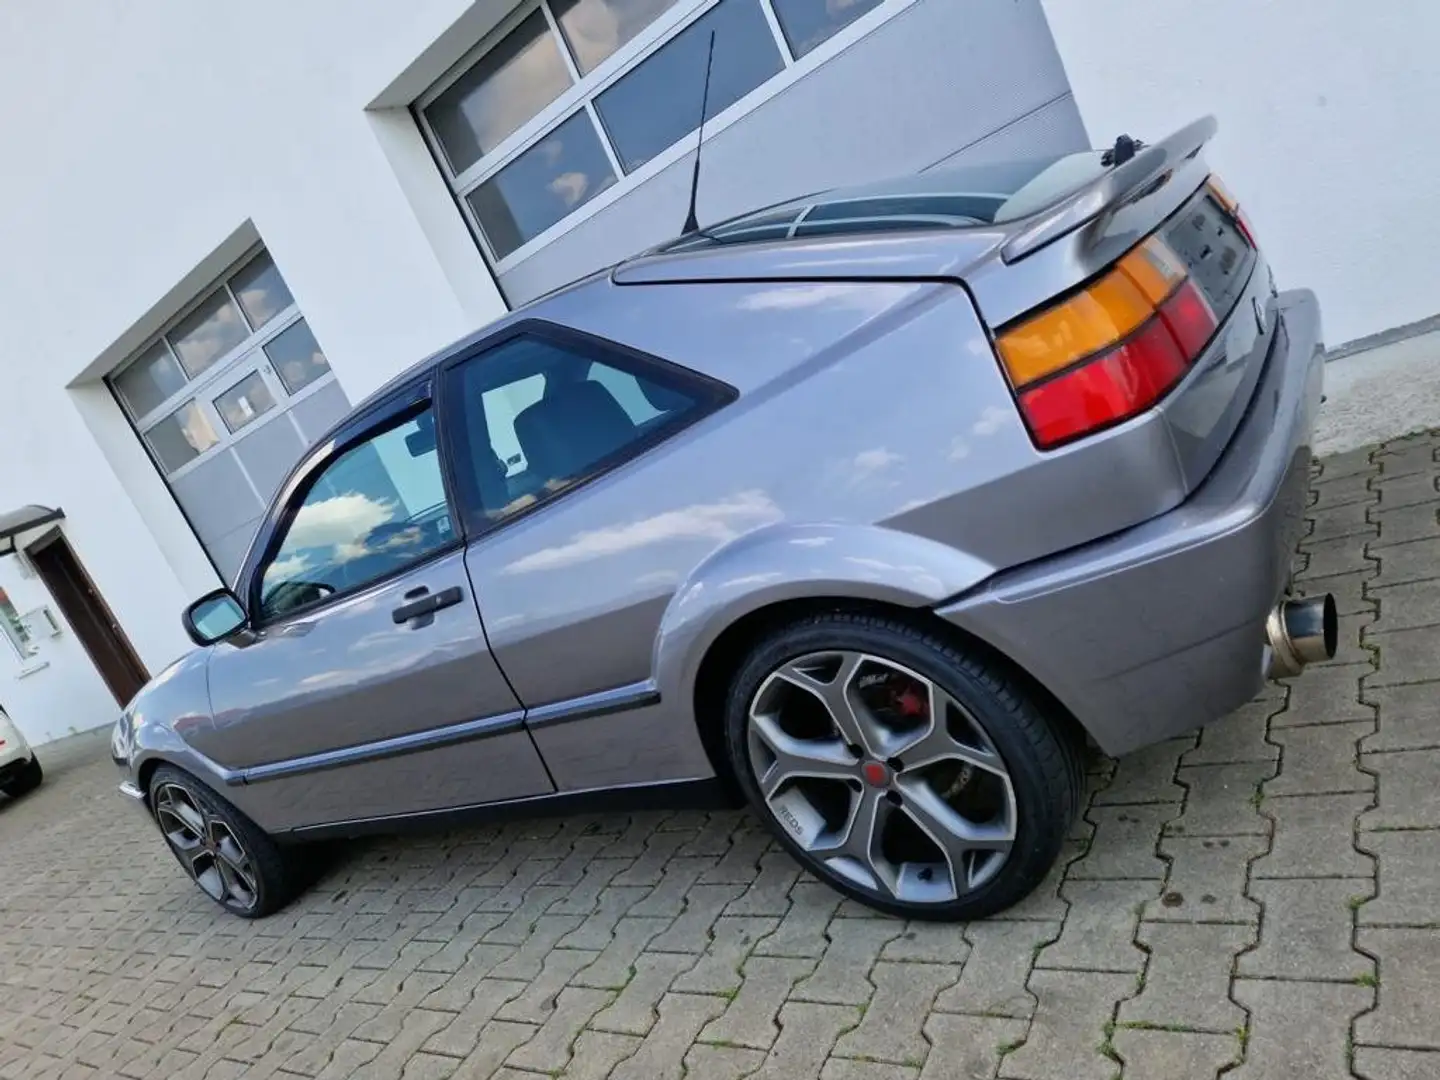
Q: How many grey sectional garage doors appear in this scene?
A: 2